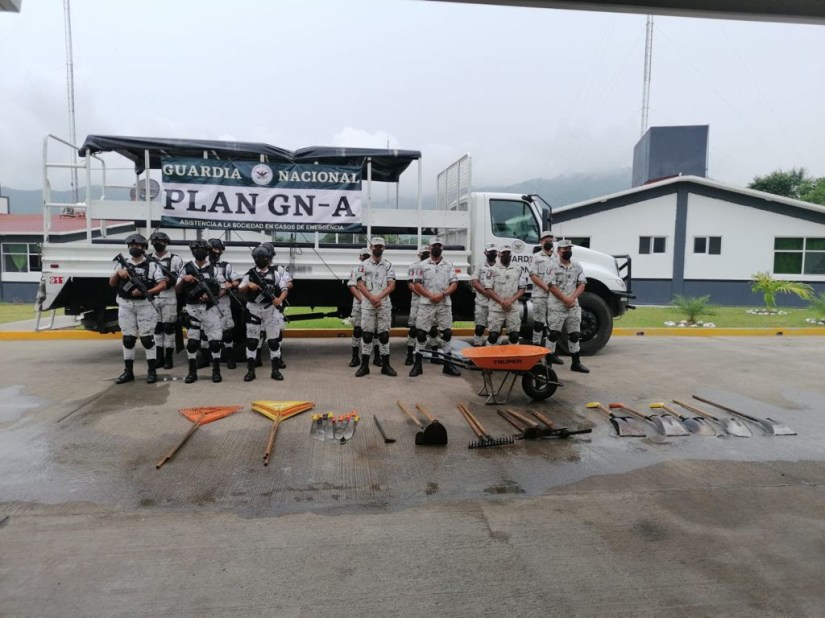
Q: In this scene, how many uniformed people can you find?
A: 14